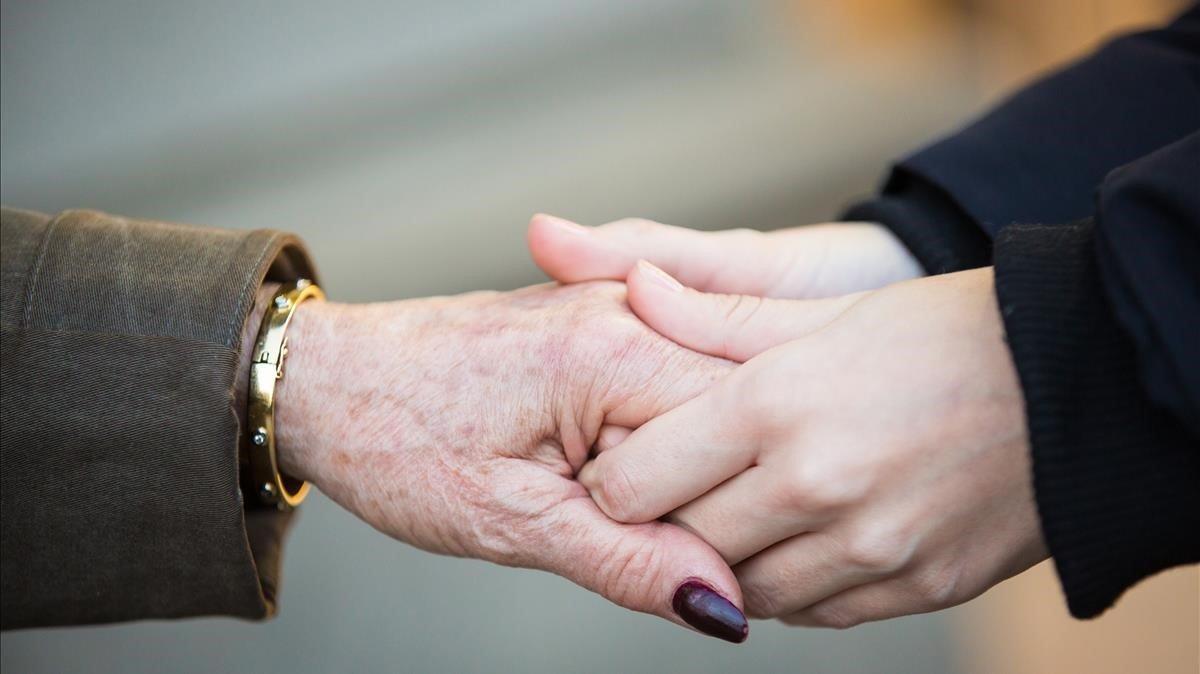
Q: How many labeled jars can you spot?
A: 0